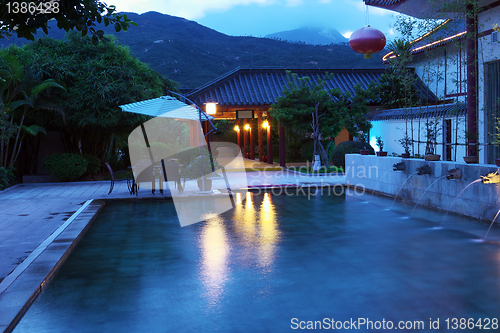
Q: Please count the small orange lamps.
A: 3